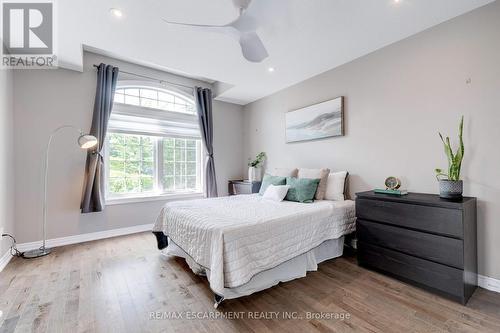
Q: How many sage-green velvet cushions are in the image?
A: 2